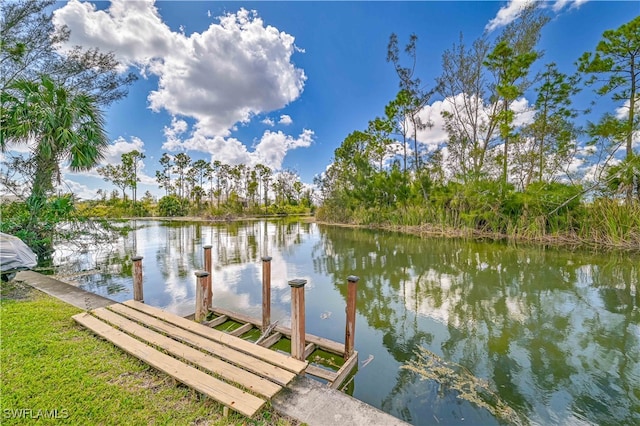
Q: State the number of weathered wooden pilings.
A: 6